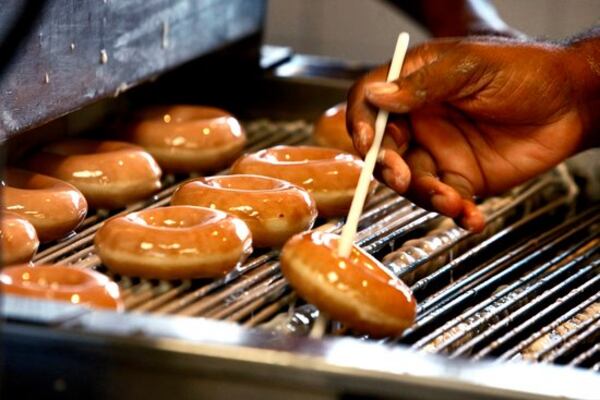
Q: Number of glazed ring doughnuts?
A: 10